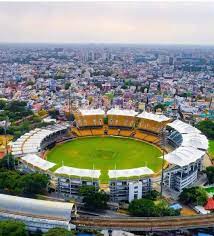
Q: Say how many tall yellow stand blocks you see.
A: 3